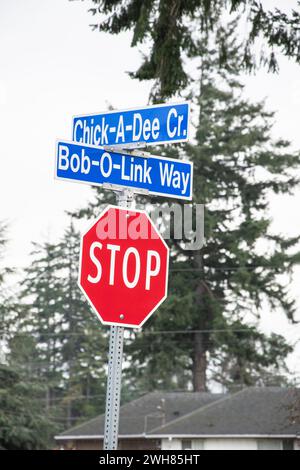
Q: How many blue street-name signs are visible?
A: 2